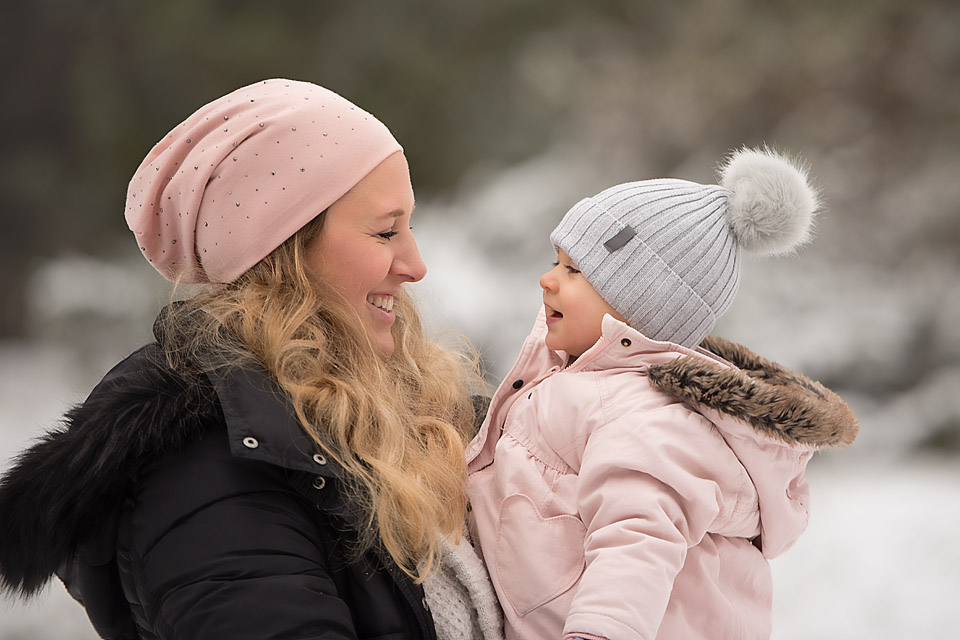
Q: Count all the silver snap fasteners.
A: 3